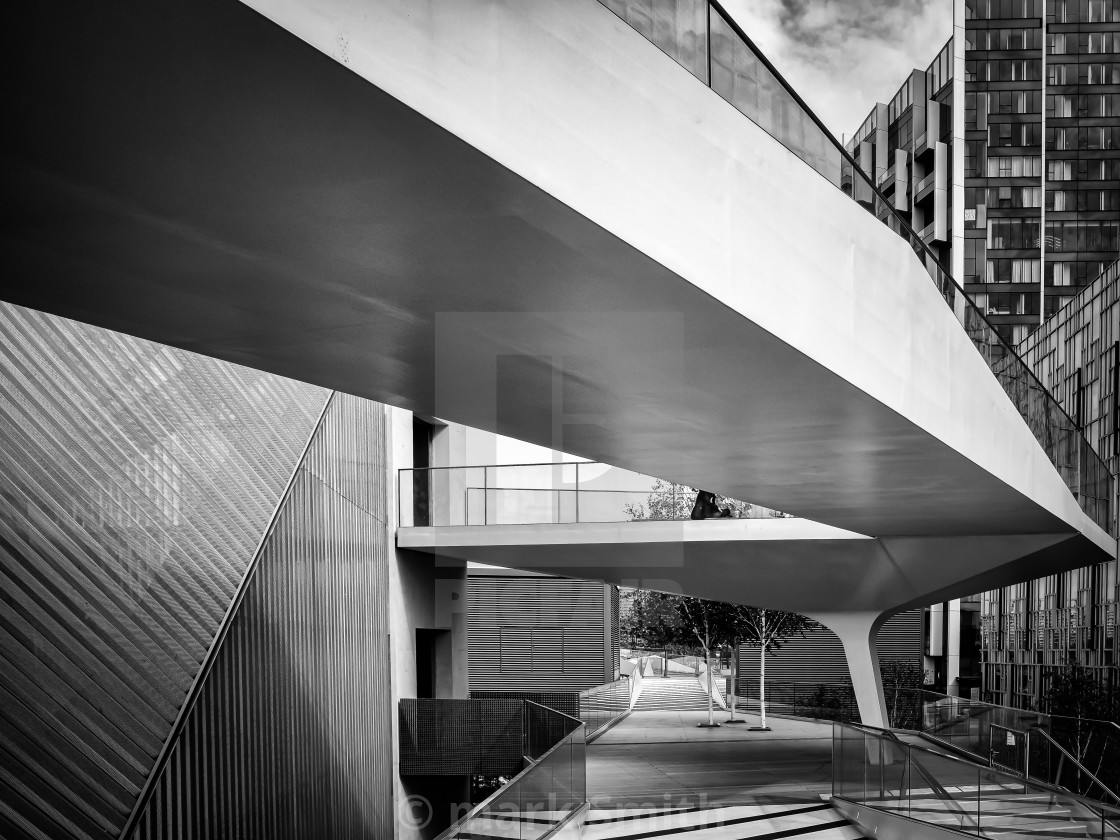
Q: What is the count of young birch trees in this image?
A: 3